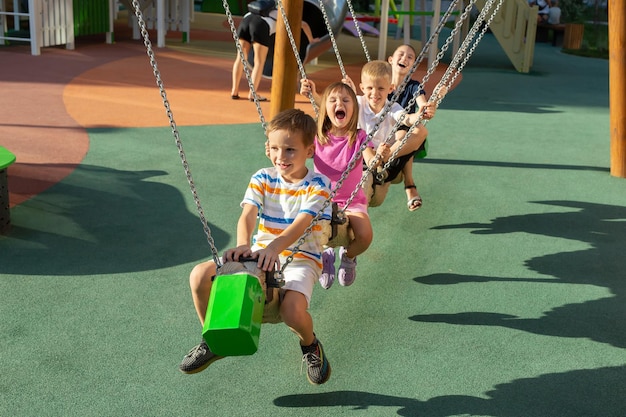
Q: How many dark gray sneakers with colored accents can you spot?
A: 2